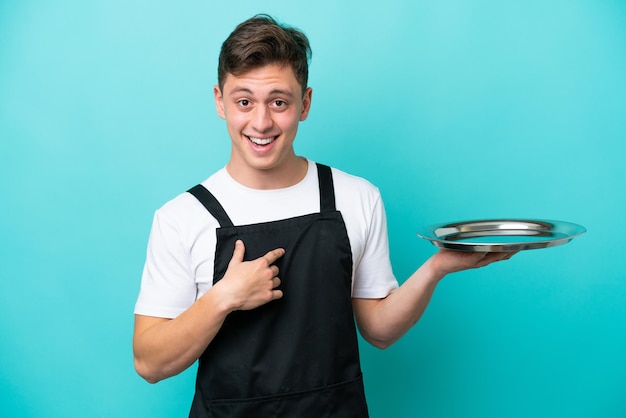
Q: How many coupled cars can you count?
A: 0